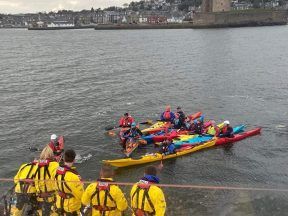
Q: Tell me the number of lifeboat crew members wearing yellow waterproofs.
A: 5